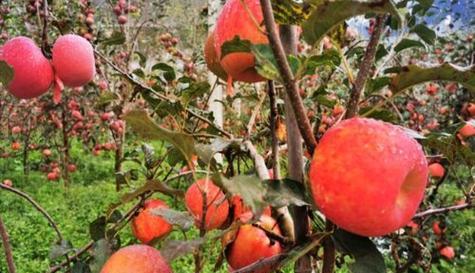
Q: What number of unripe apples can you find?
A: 0